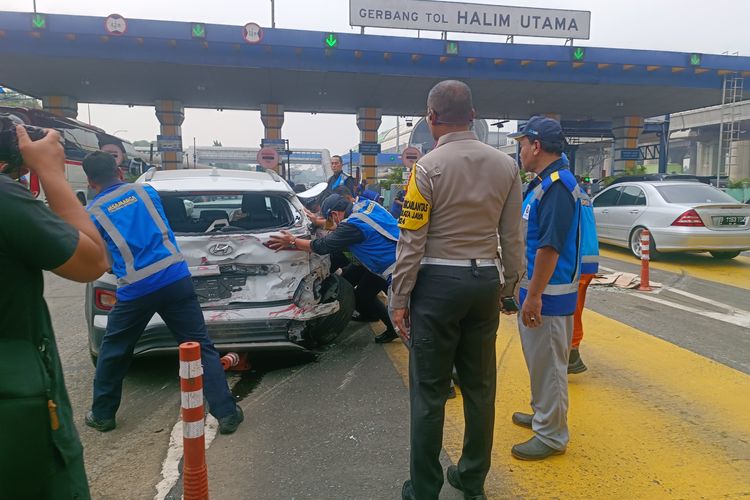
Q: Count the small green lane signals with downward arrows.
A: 6